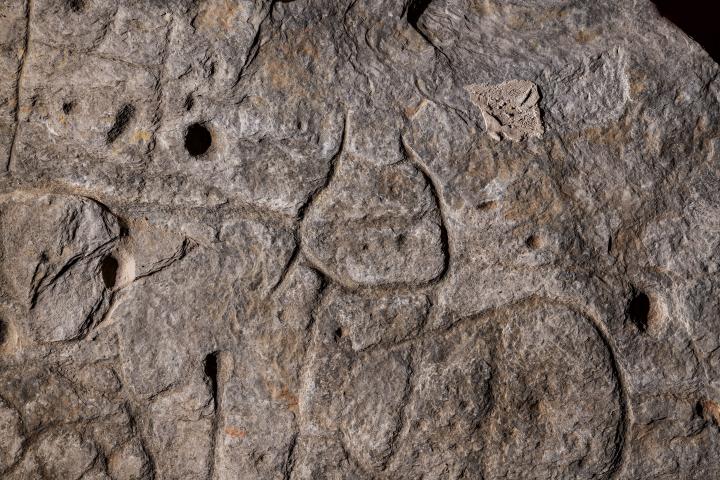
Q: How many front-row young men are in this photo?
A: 0